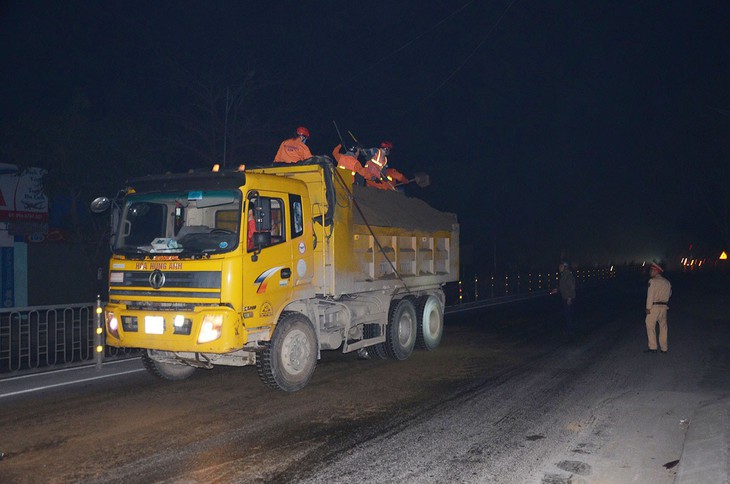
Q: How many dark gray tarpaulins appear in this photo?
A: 1